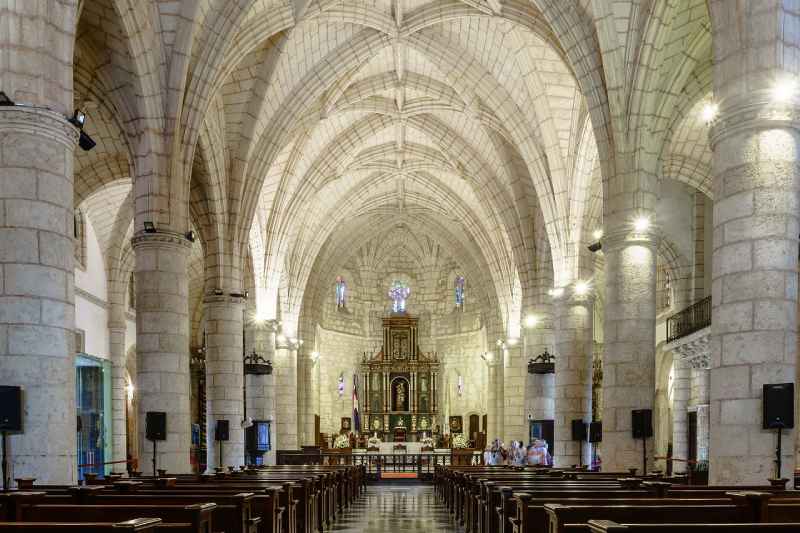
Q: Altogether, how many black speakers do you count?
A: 7